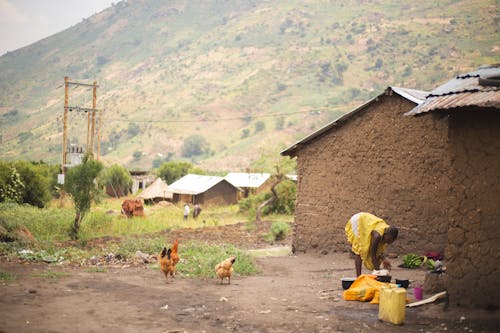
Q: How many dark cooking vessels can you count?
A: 3